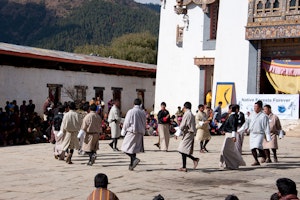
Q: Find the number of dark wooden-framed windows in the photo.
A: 5